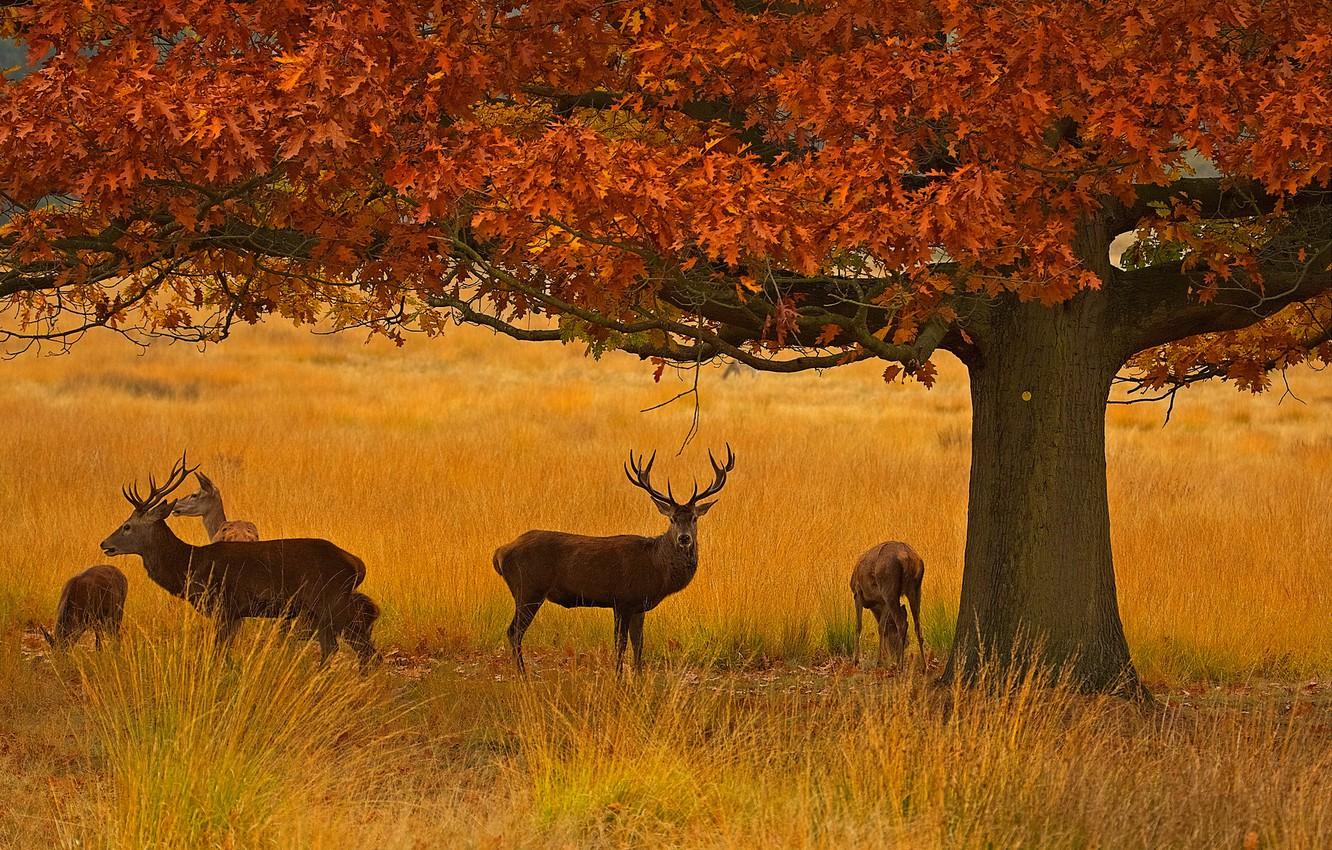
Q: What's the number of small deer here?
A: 3